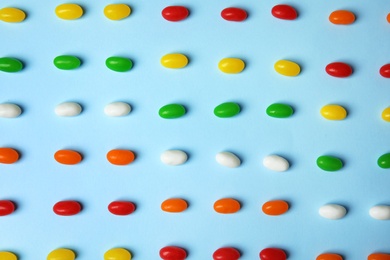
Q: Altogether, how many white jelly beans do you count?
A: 8